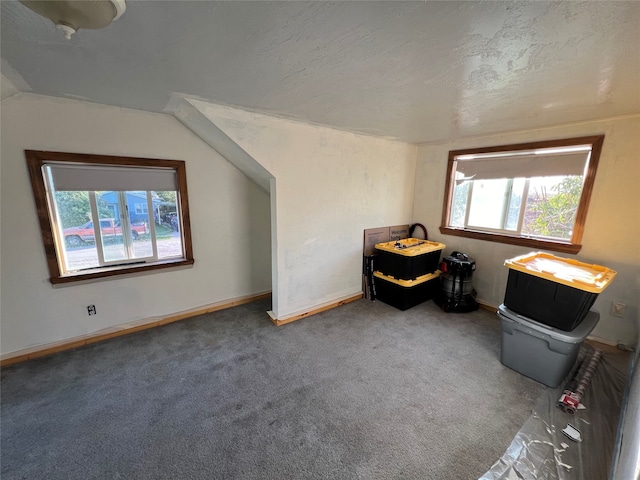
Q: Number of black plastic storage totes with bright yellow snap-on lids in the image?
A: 3